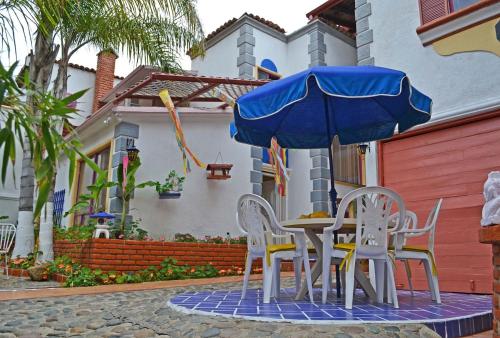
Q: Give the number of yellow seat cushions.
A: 3